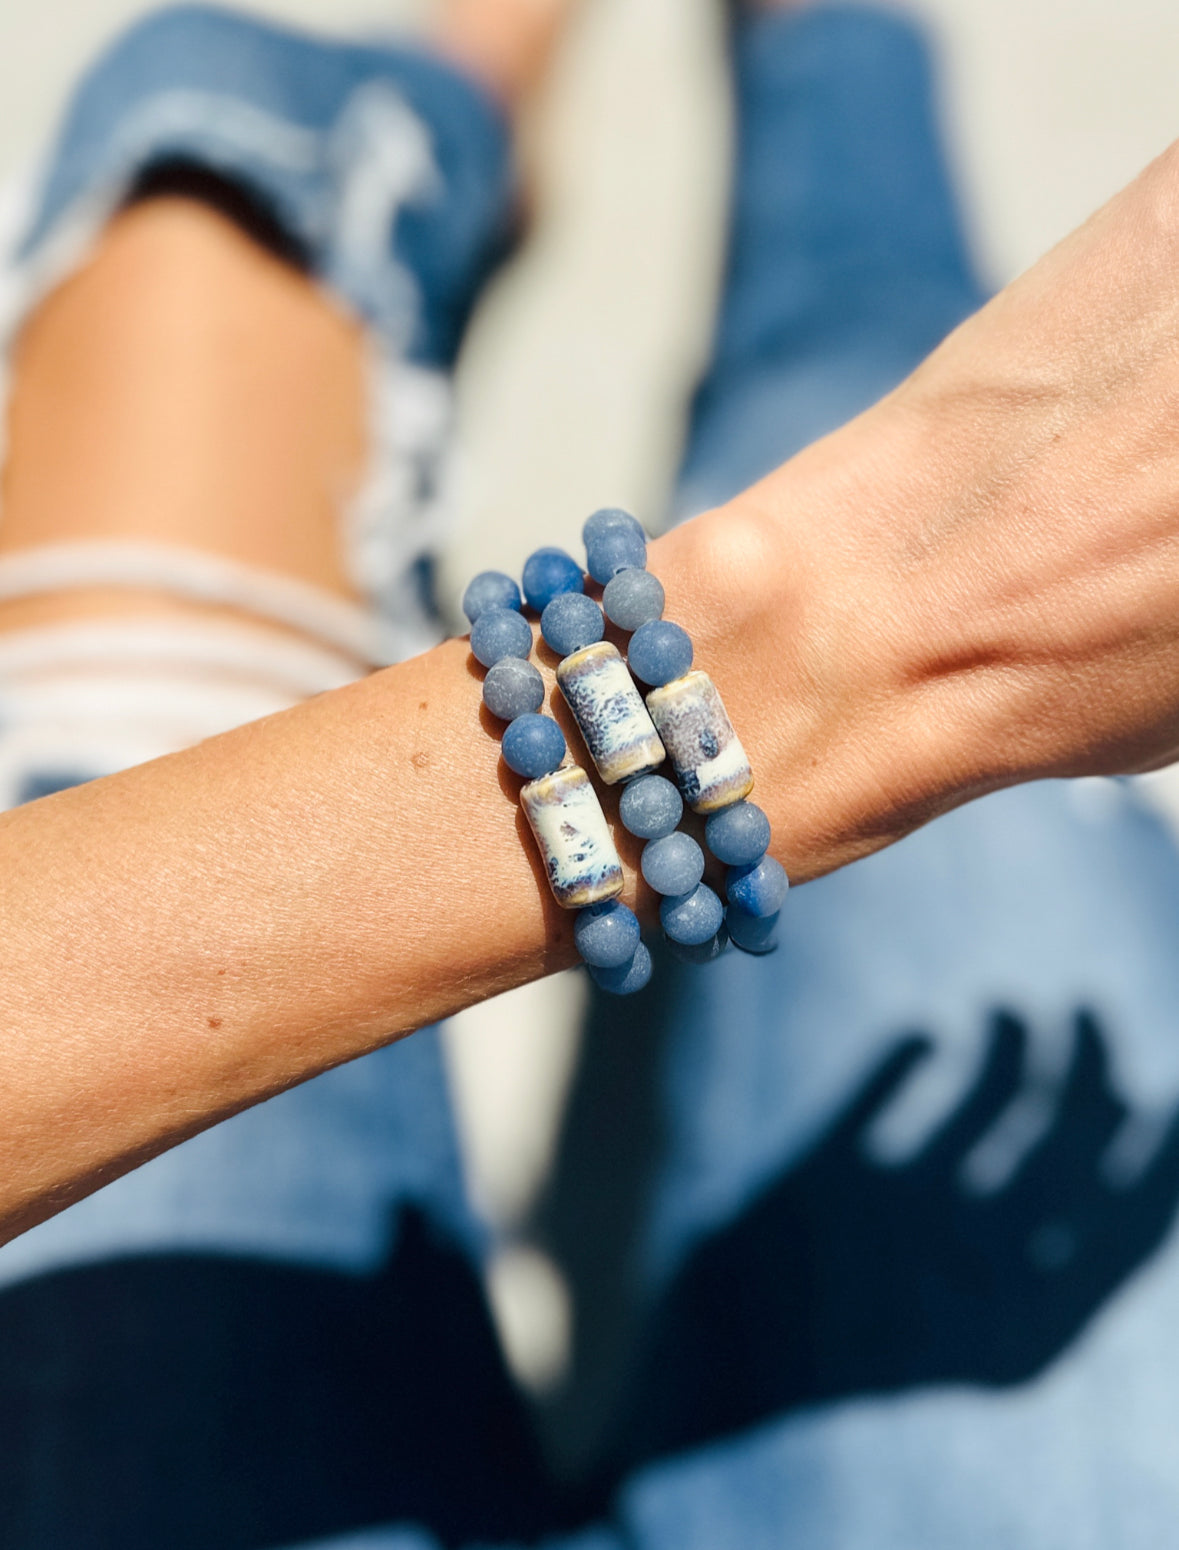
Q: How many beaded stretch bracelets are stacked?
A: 3